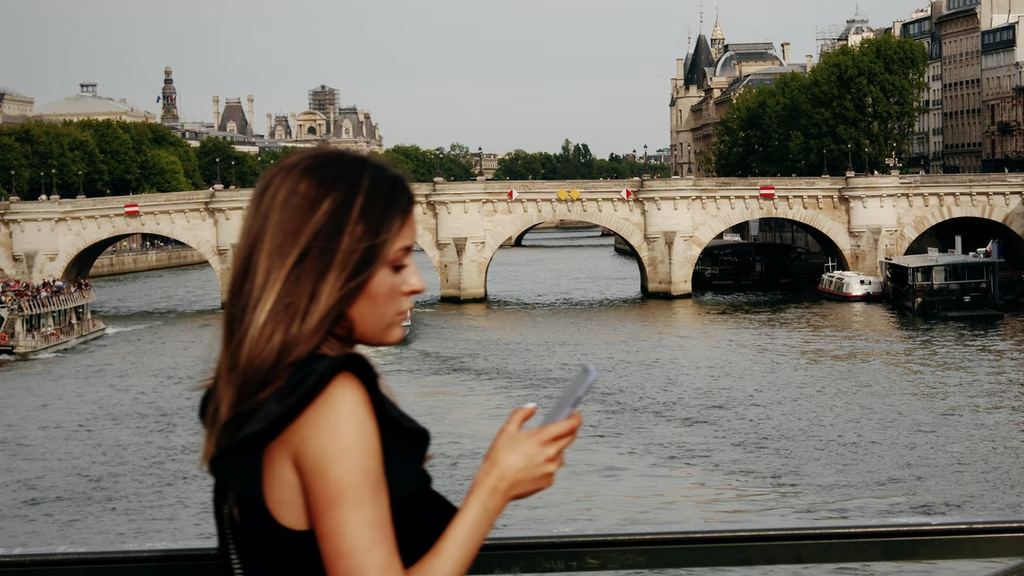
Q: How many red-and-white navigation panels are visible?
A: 4